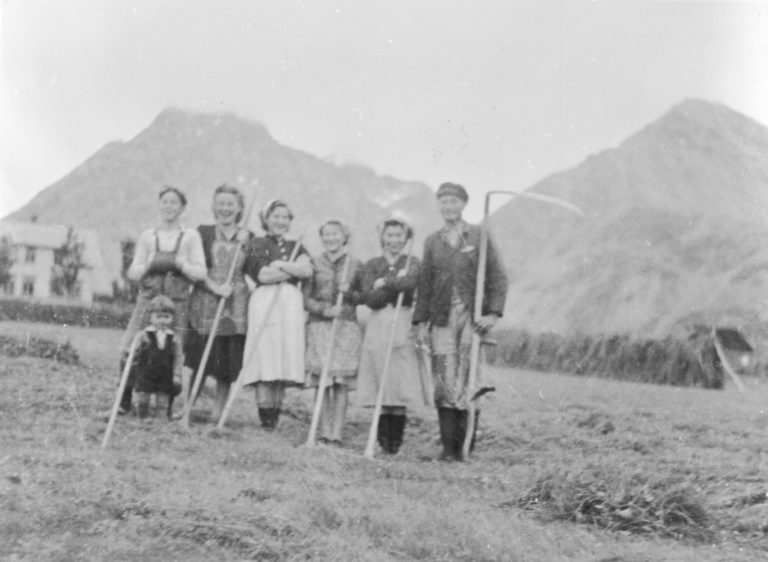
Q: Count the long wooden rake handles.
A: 5